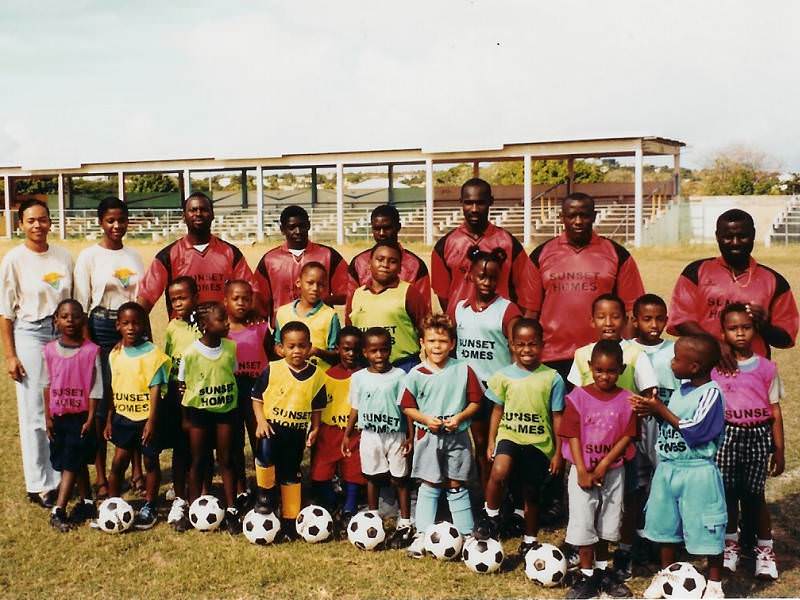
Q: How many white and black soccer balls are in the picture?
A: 9